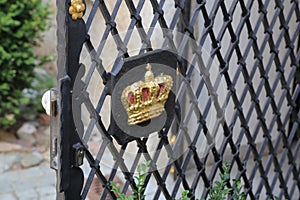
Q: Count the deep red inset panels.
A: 3